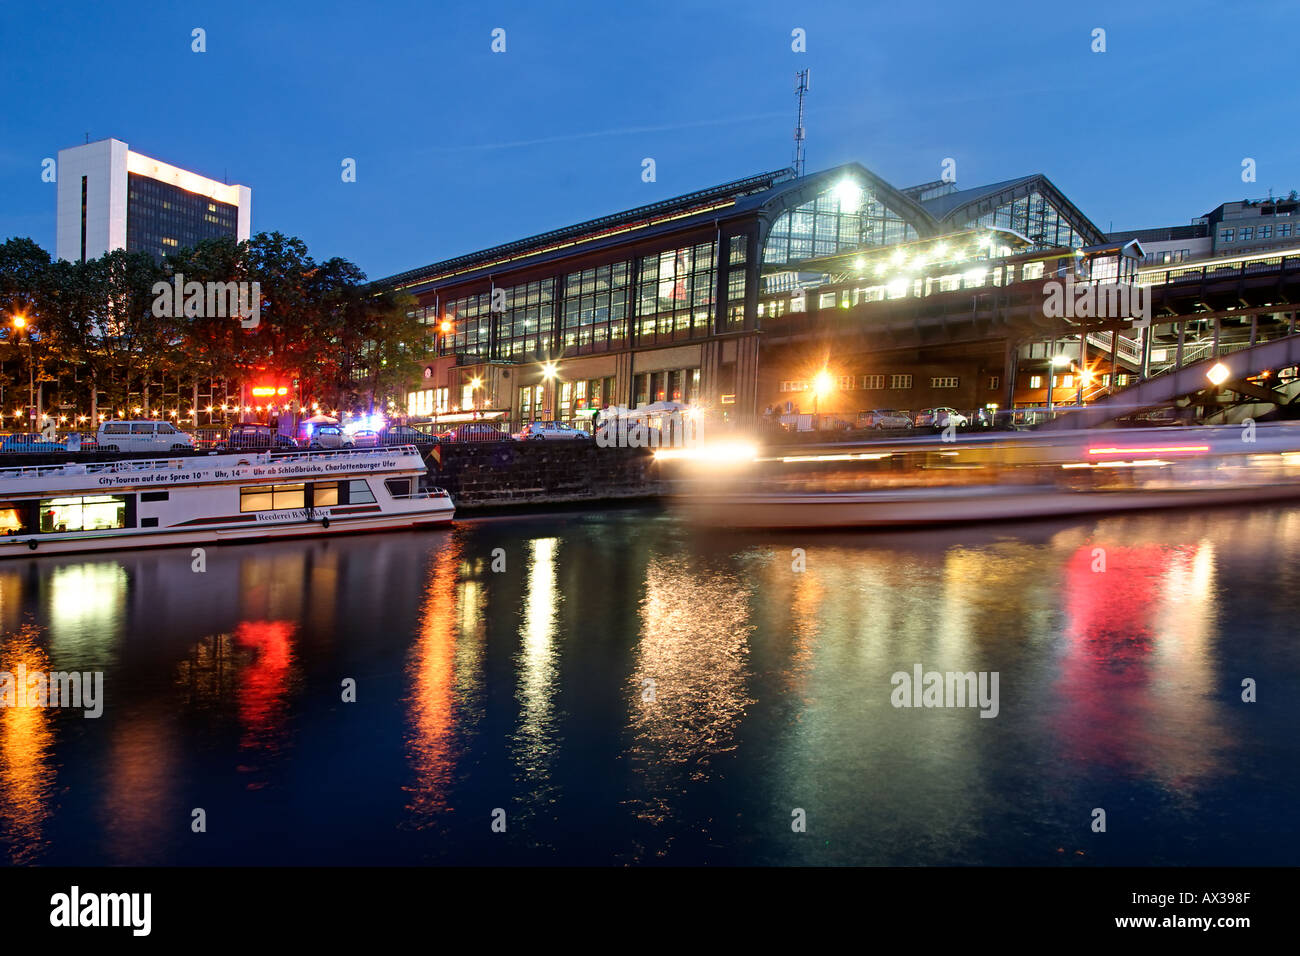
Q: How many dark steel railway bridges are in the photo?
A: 1